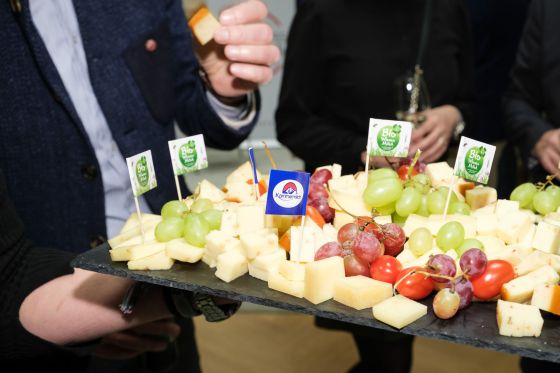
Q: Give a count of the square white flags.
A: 4